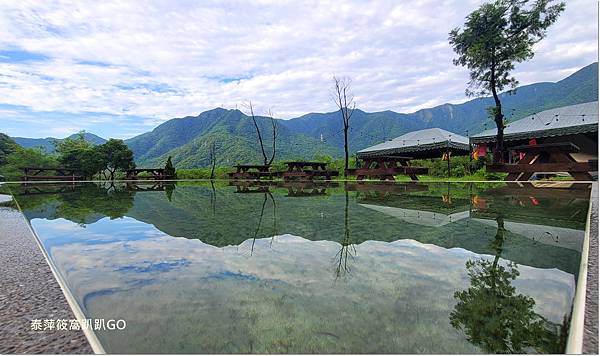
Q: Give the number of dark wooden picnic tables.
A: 6